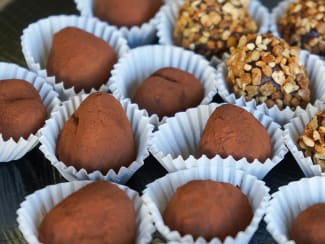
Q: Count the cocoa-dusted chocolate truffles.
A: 9